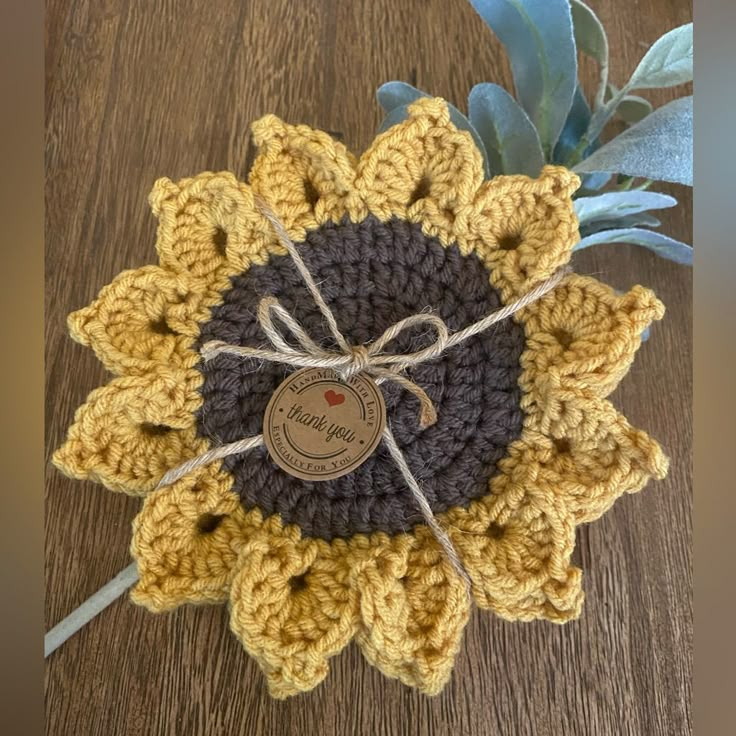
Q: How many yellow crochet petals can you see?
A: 12